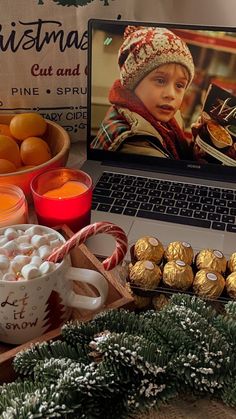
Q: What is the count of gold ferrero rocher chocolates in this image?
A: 8